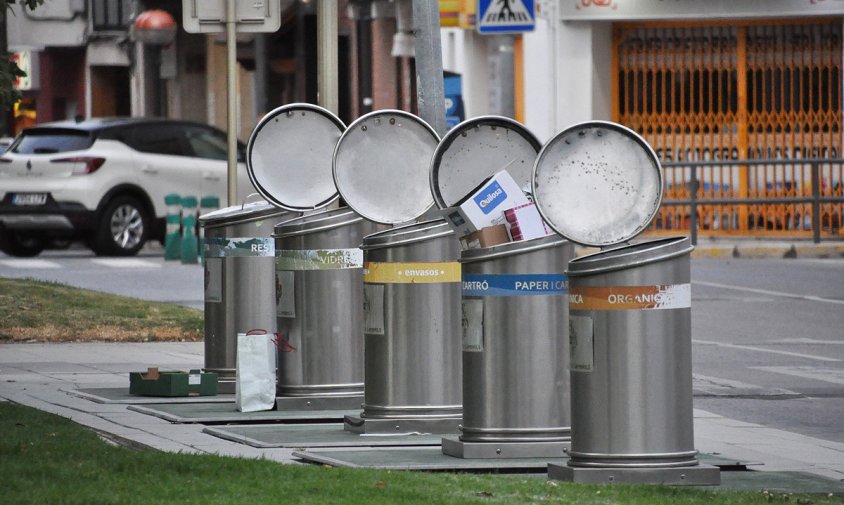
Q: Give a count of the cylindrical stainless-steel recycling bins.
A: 5